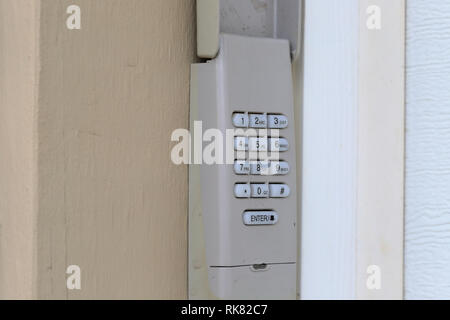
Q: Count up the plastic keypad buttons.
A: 13